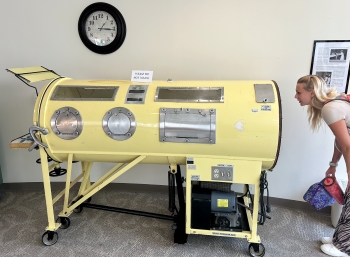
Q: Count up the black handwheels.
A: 2